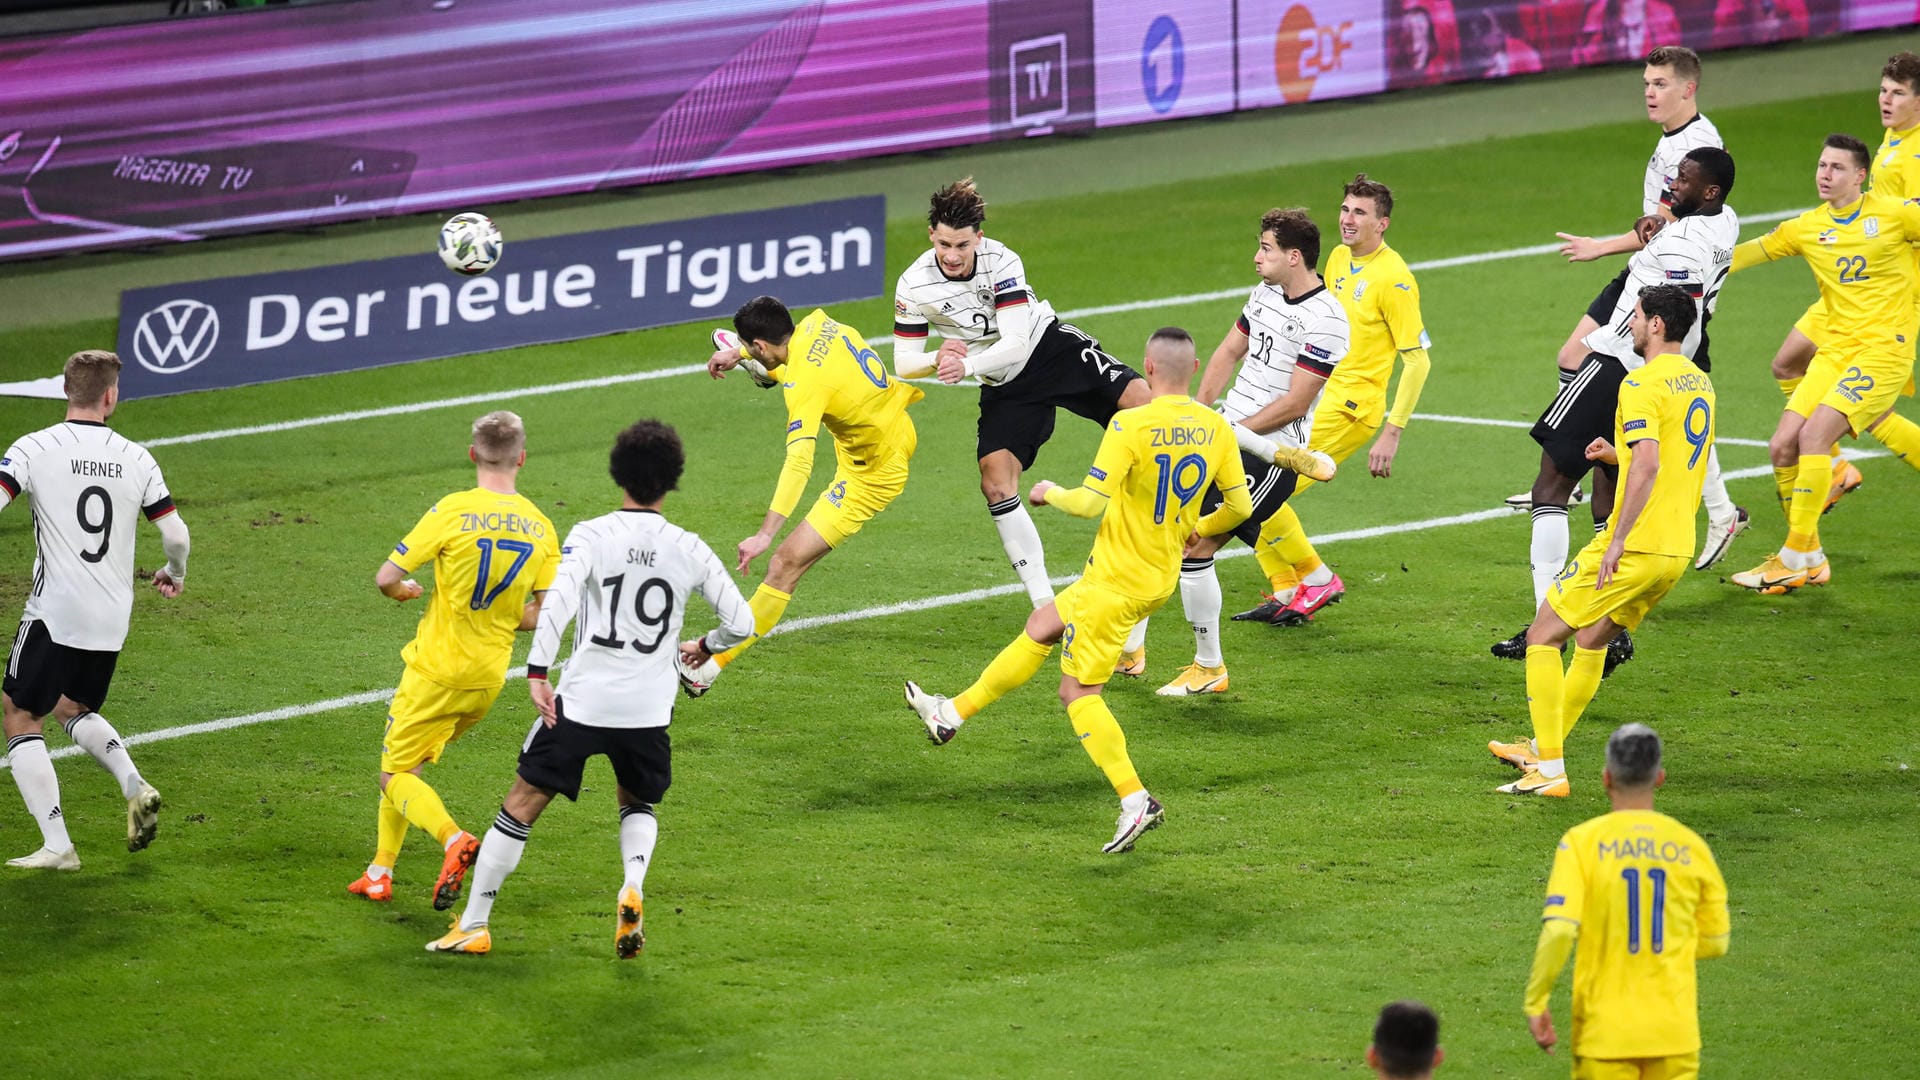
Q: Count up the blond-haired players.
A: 2